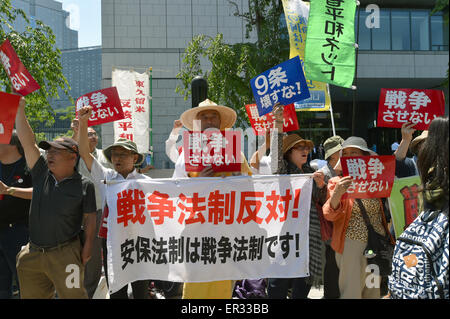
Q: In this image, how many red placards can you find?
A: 7